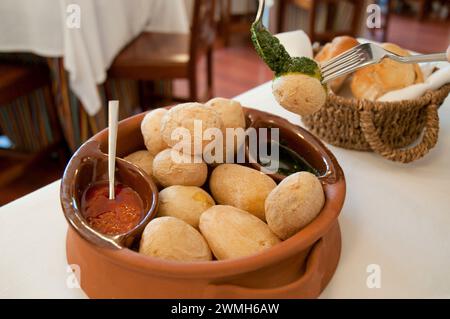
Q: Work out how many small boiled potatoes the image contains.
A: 12